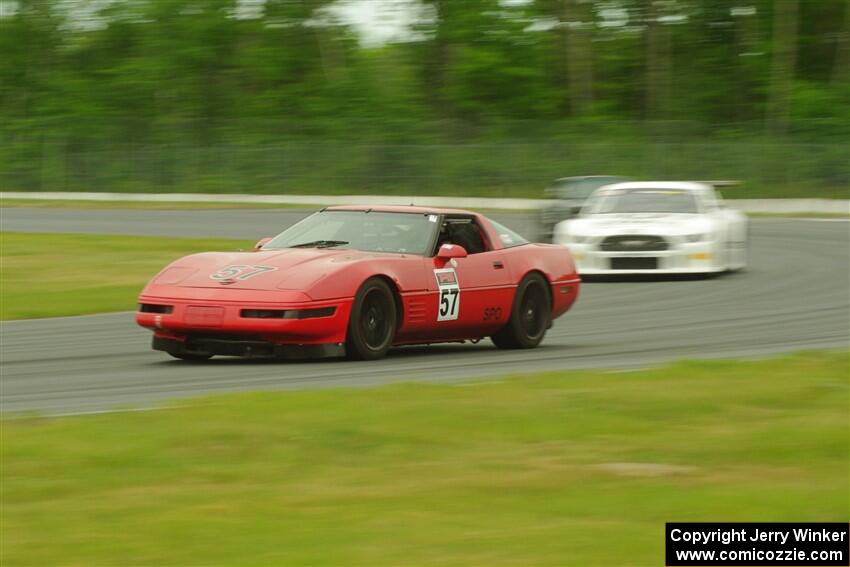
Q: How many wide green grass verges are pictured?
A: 2